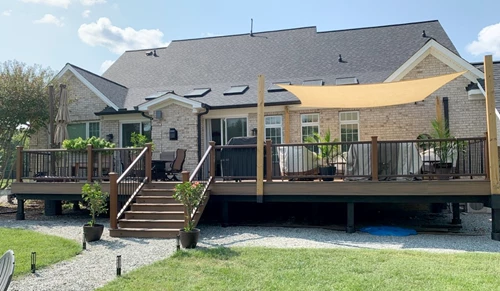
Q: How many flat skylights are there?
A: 6